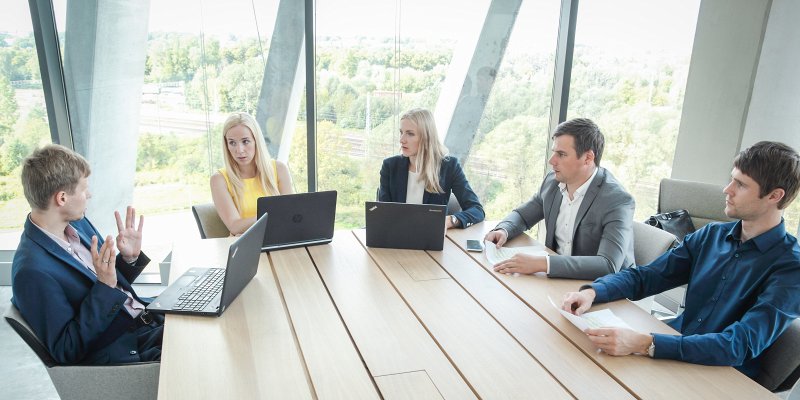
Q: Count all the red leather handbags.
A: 0